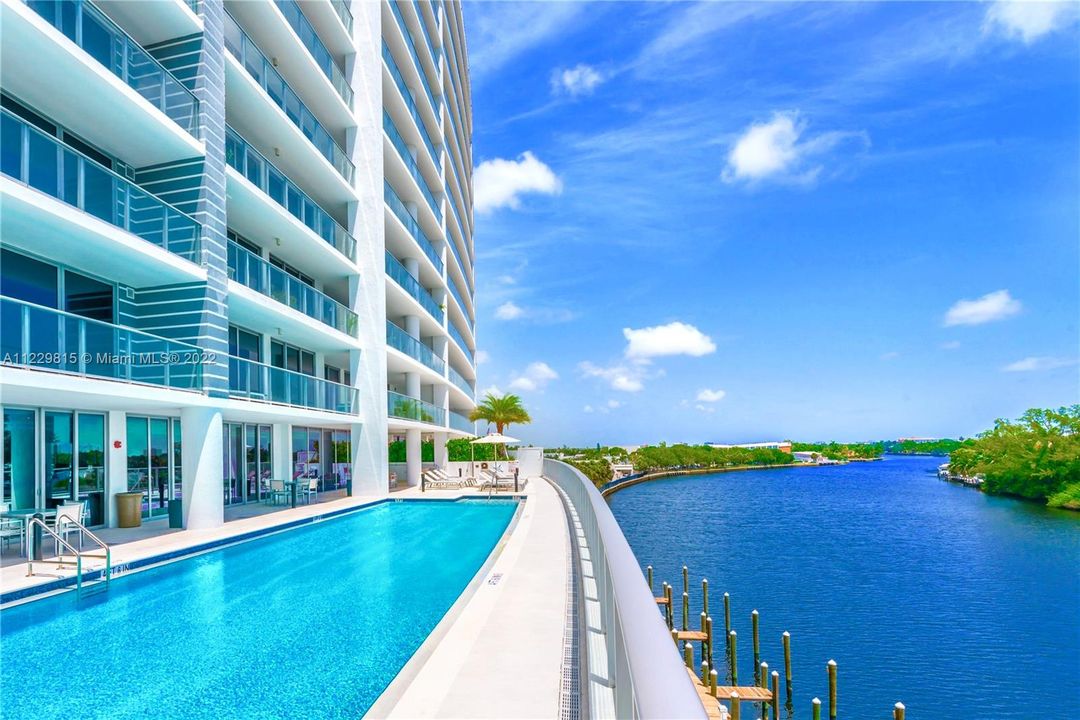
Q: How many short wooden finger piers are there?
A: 3